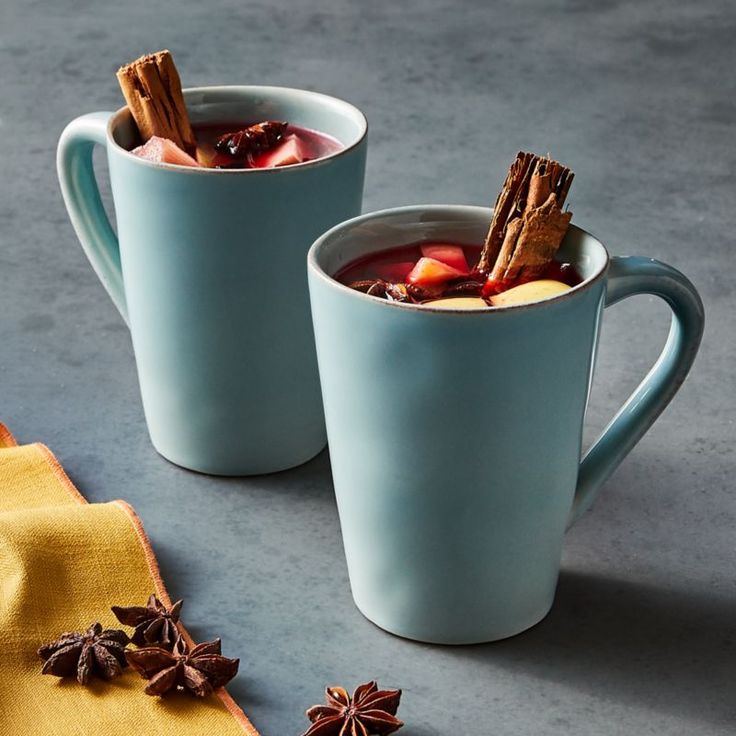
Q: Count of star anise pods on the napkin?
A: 3